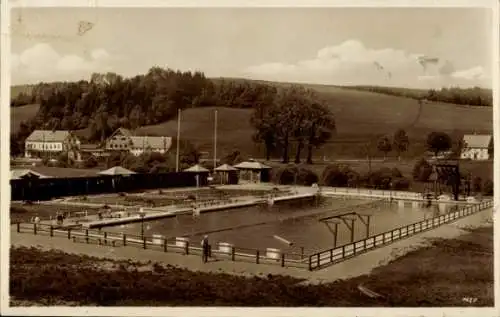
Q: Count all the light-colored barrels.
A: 4